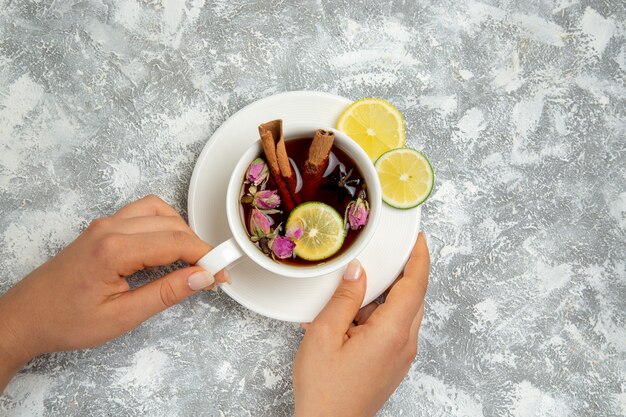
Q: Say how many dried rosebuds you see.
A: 5